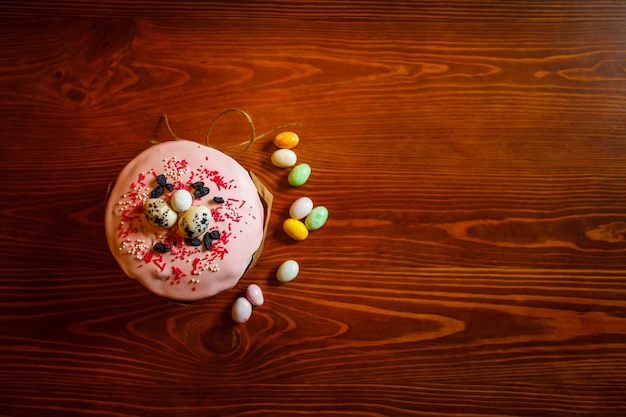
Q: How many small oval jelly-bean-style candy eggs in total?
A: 9